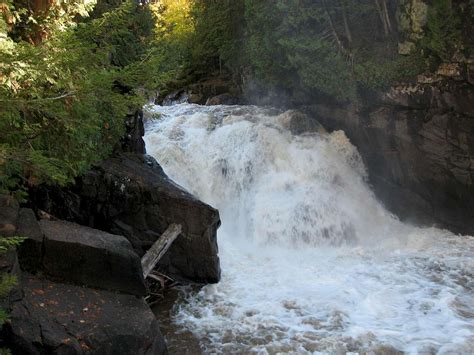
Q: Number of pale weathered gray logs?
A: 1